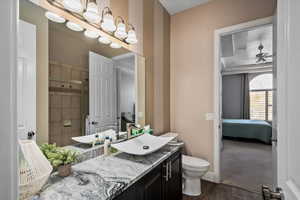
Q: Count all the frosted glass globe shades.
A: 5